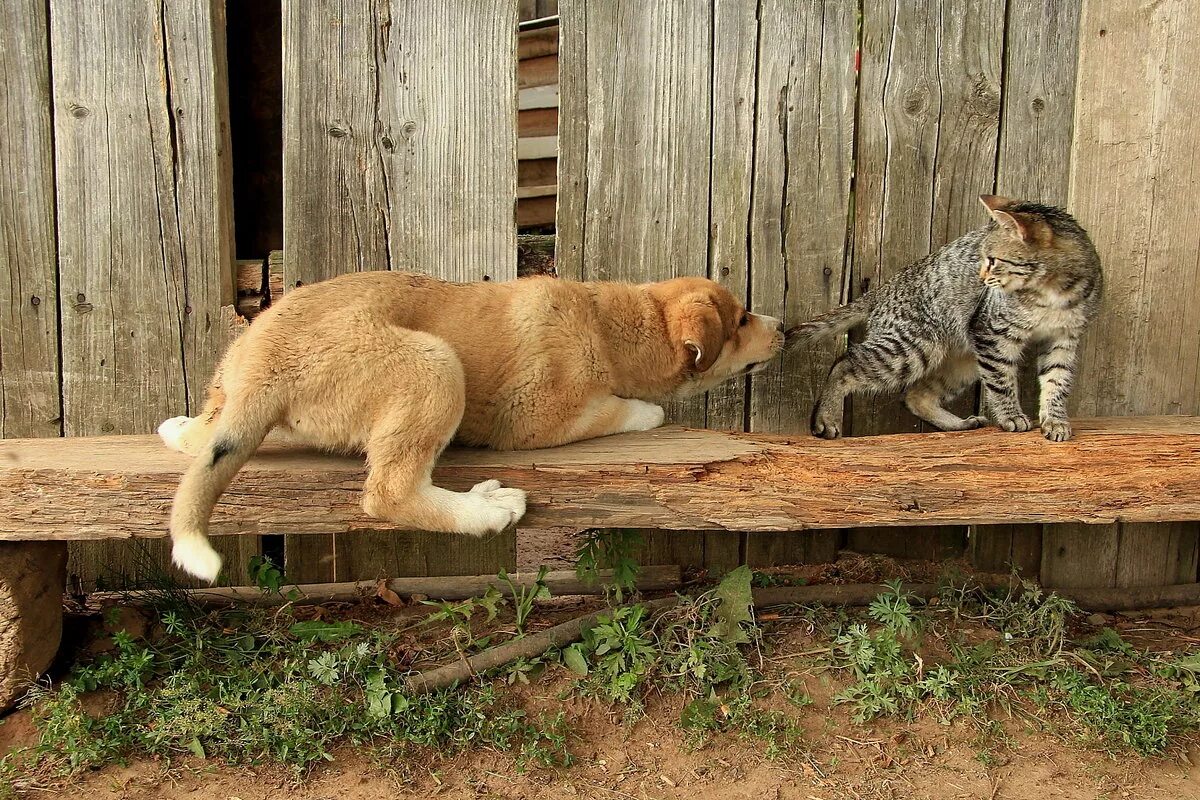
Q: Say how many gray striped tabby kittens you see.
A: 1